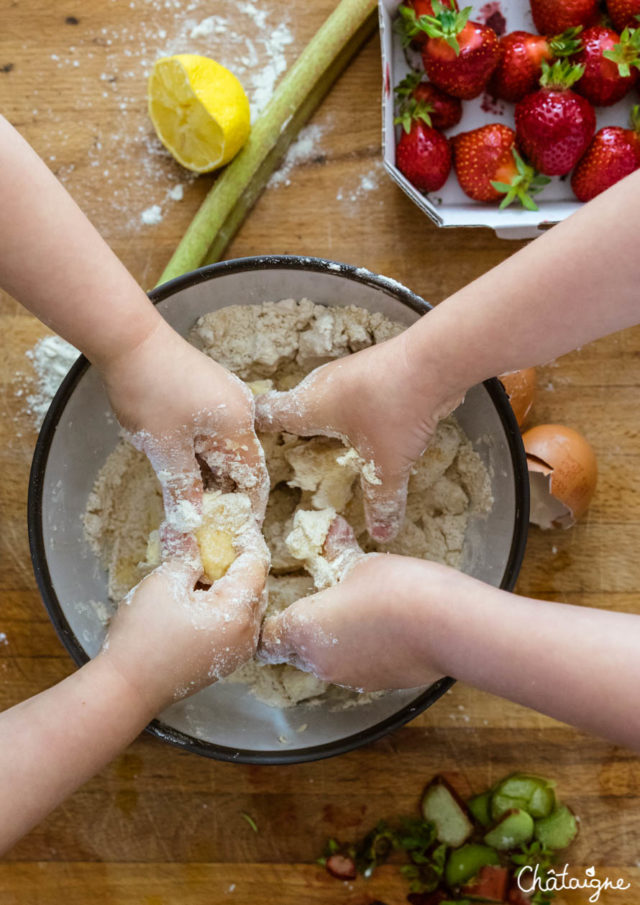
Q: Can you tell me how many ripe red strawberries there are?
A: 11